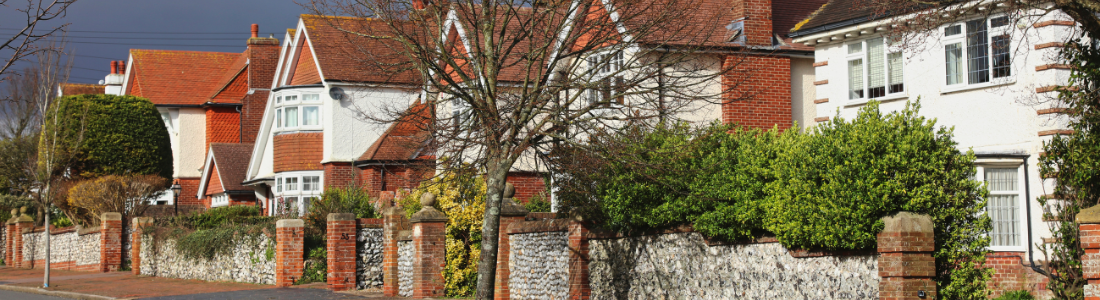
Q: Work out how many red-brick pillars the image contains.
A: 12